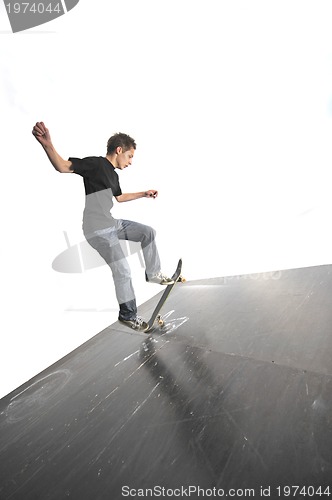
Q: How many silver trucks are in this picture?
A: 0